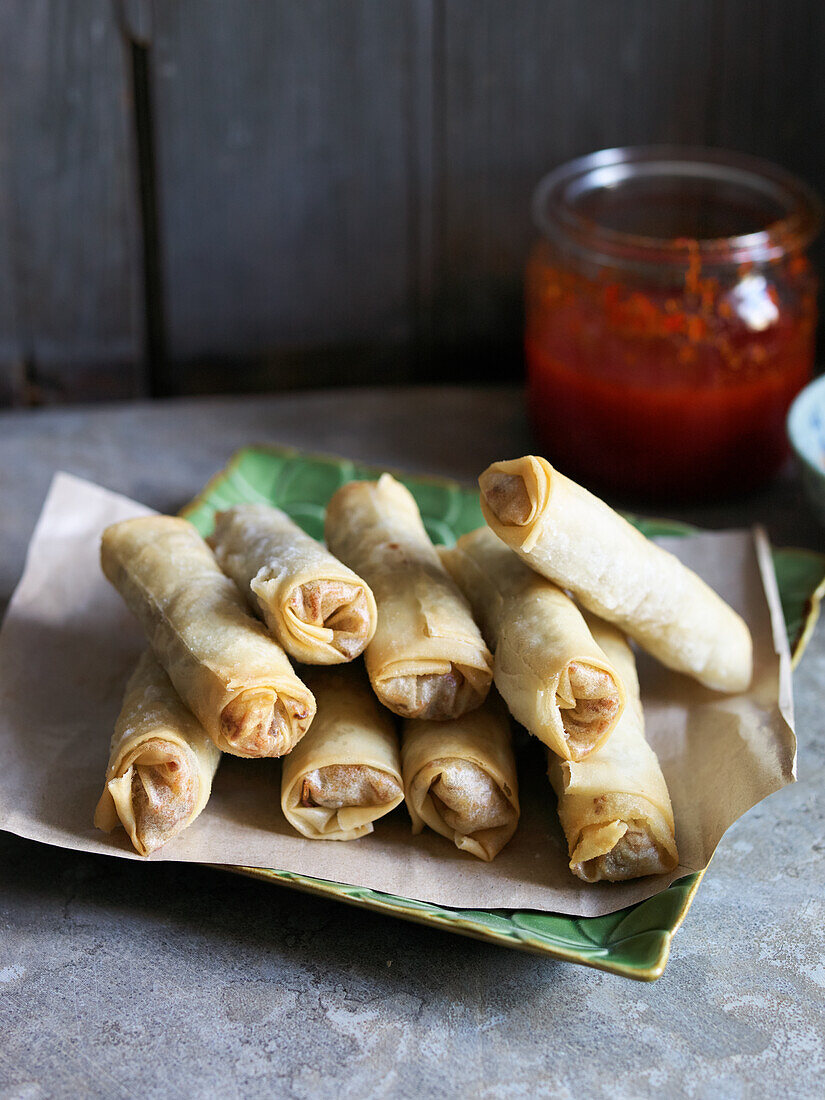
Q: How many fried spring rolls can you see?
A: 9